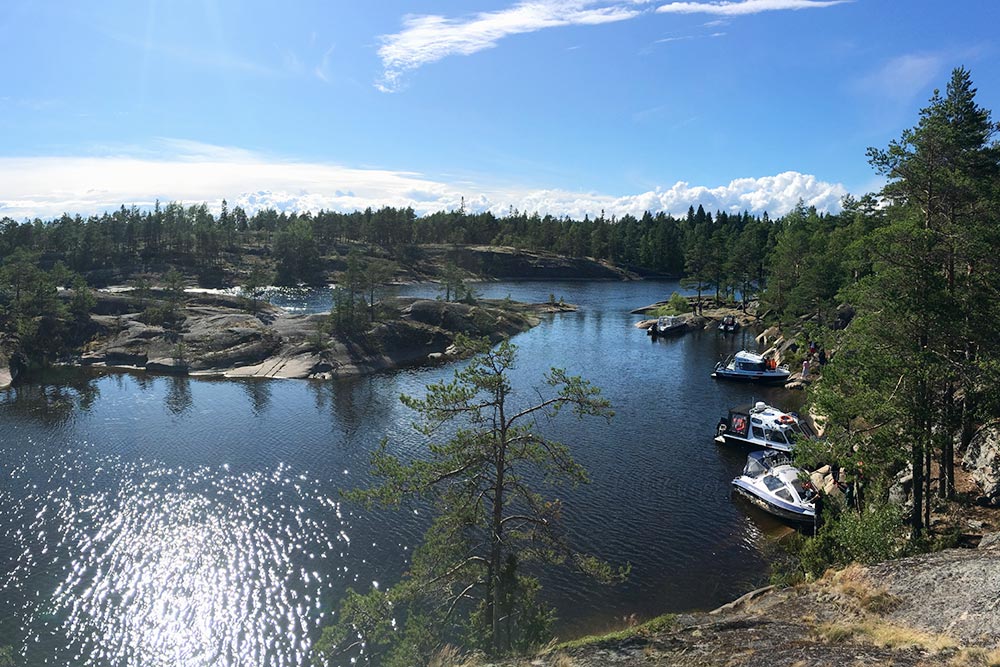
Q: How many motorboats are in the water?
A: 5